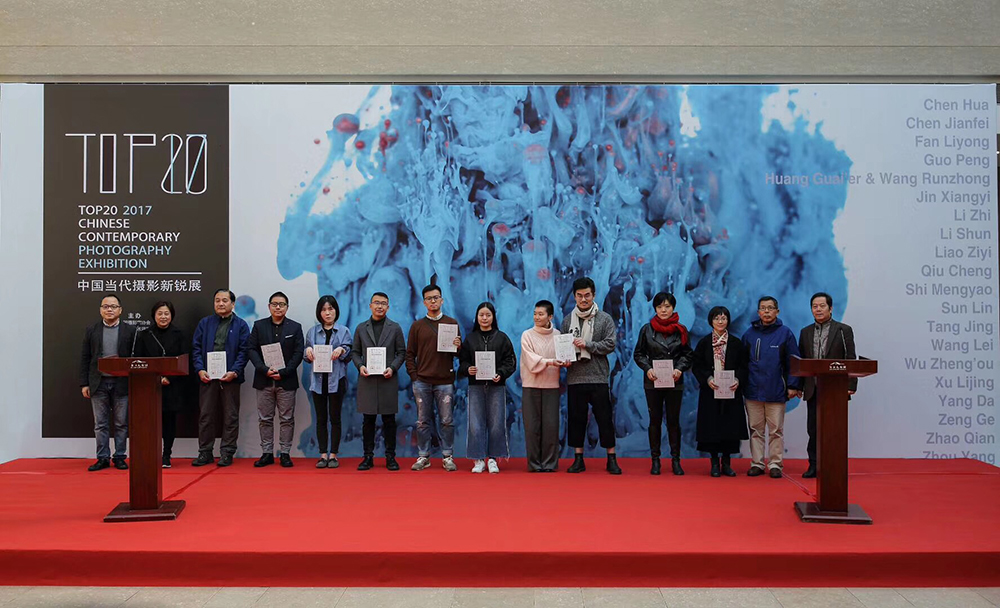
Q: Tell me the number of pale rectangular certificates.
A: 9